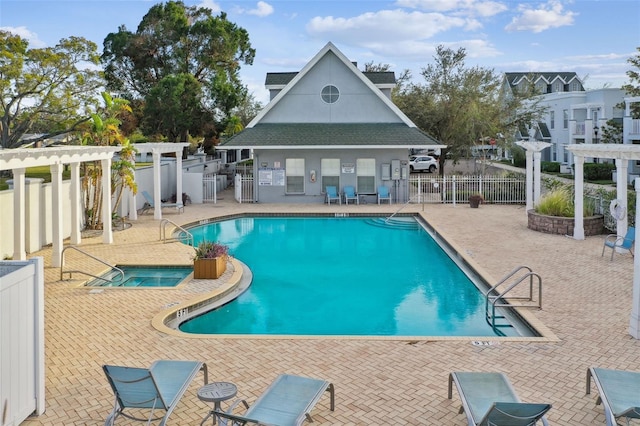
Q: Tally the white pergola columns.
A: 12